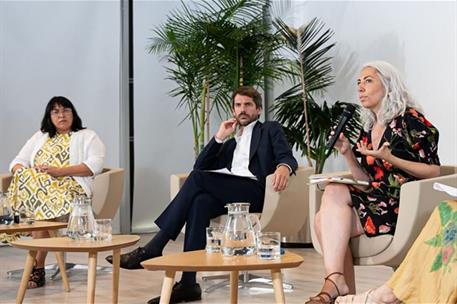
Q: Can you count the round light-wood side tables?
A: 3